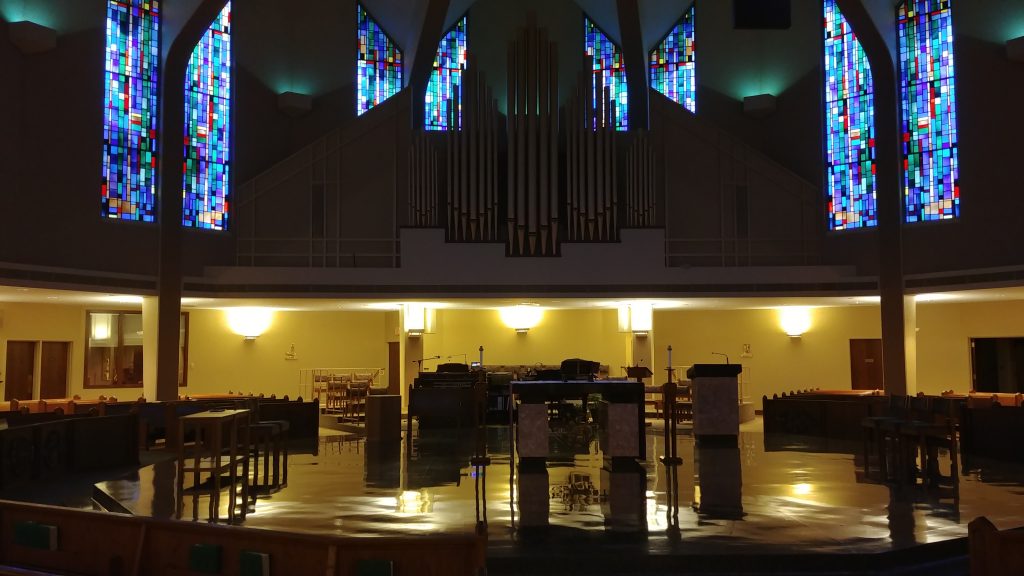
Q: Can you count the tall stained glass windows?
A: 4